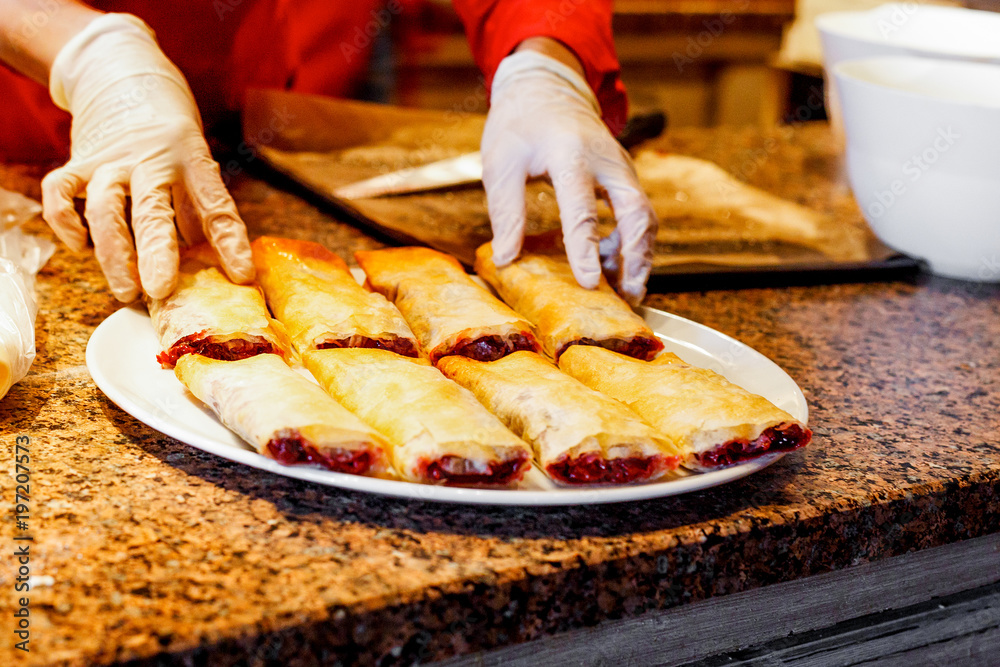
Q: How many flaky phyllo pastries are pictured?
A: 8